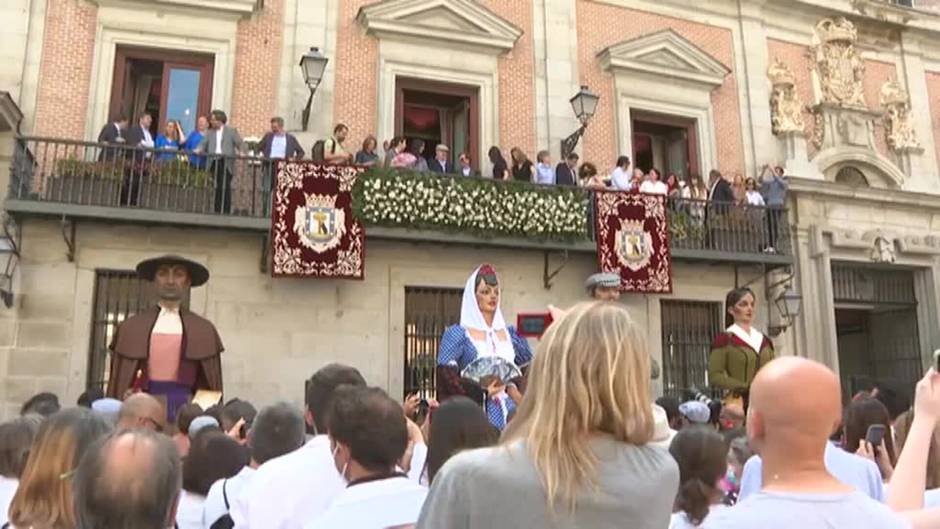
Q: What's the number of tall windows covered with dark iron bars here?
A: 3